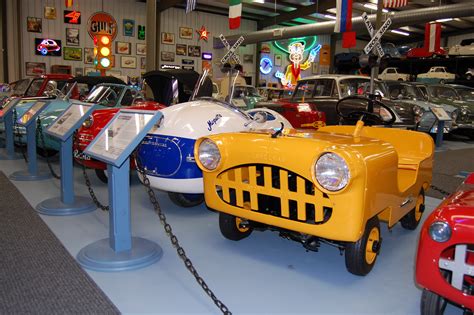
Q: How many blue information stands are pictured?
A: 5